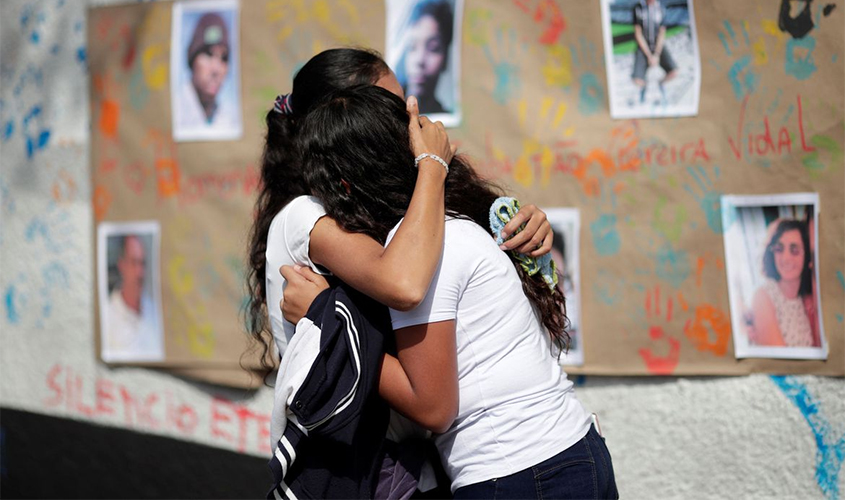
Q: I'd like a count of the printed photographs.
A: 6